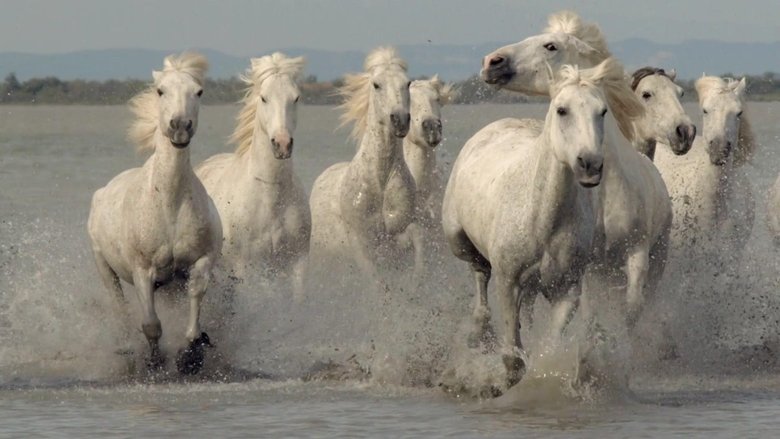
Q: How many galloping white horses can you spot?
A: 8